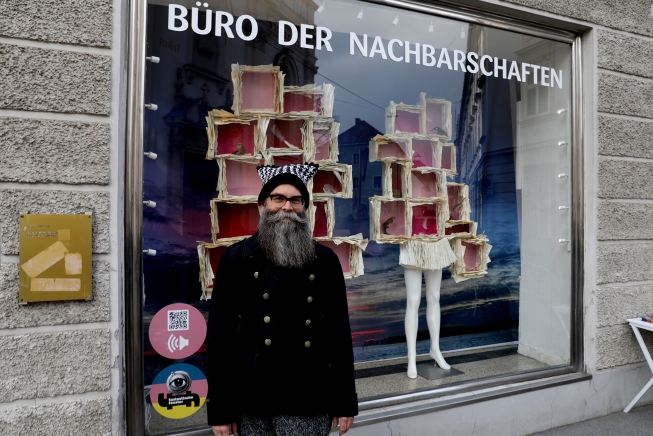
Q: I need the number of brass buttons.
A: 8